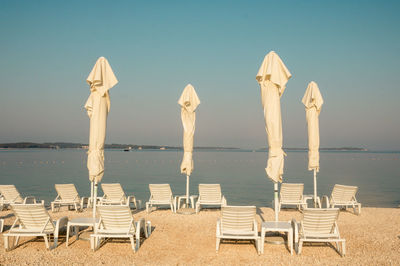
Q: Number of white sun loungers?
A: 11